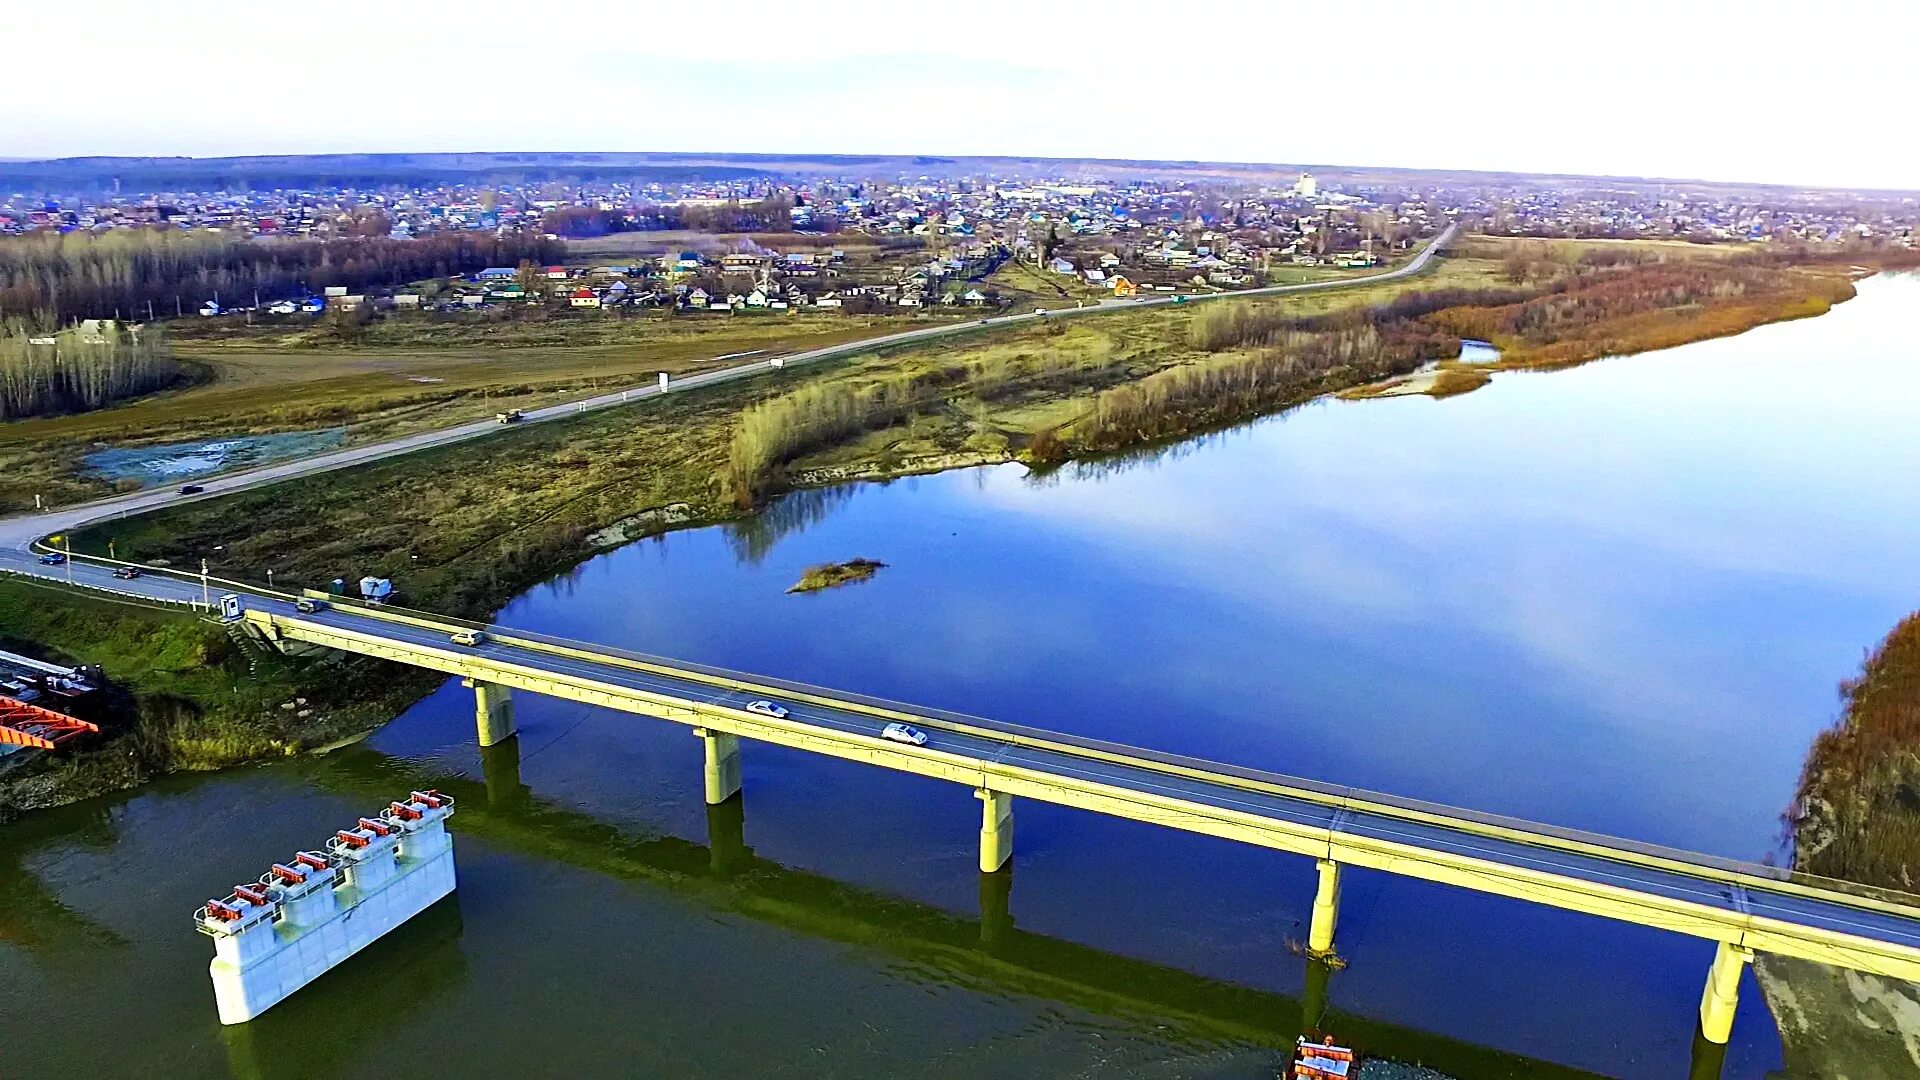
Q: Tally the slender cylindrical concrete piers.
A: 5